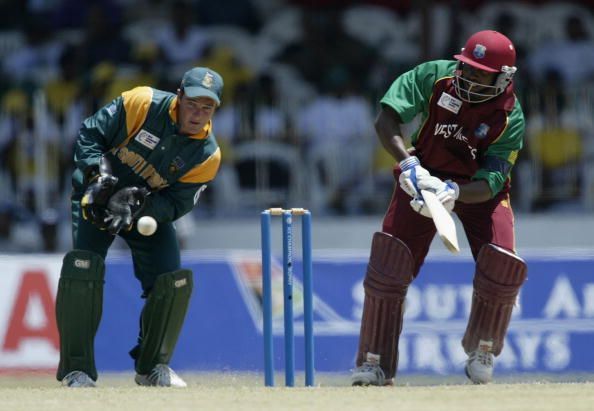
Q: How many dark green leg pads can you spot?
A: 2